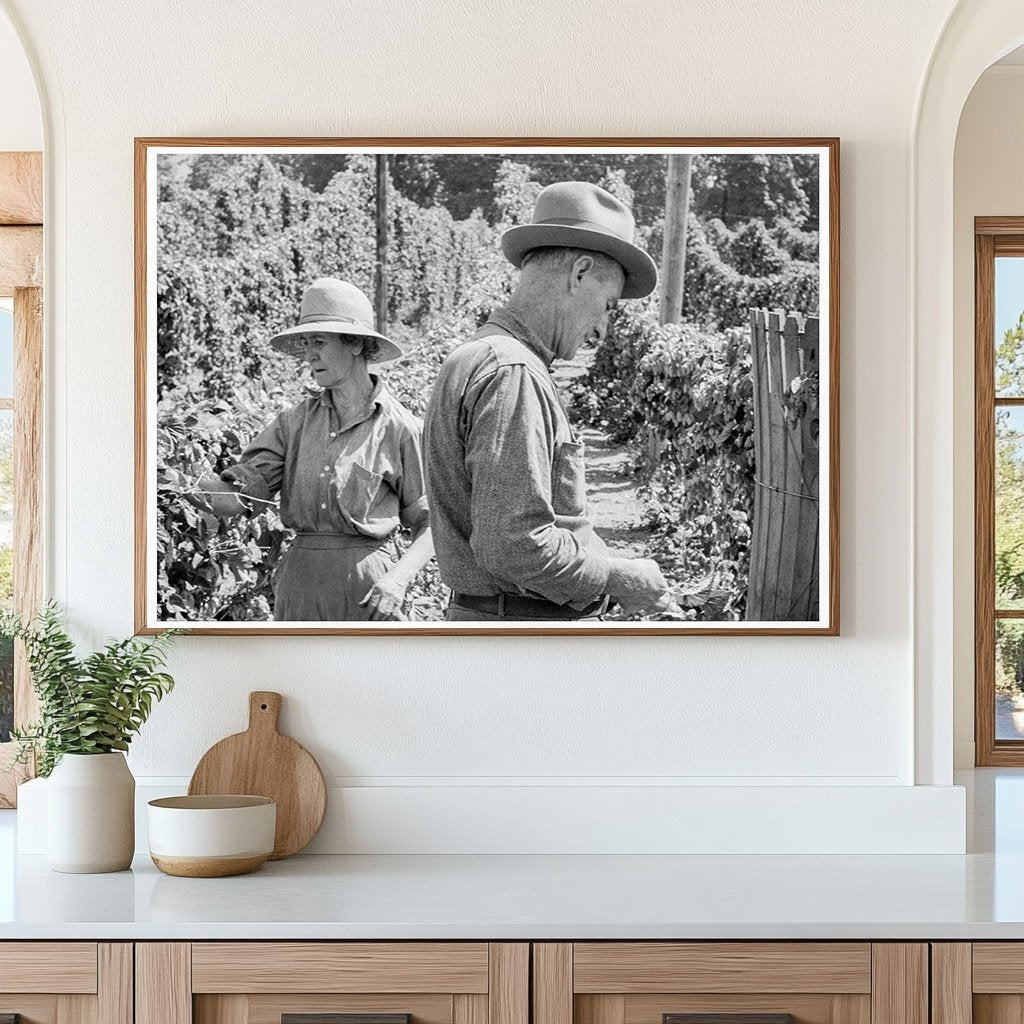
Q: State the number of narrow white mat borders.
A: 1